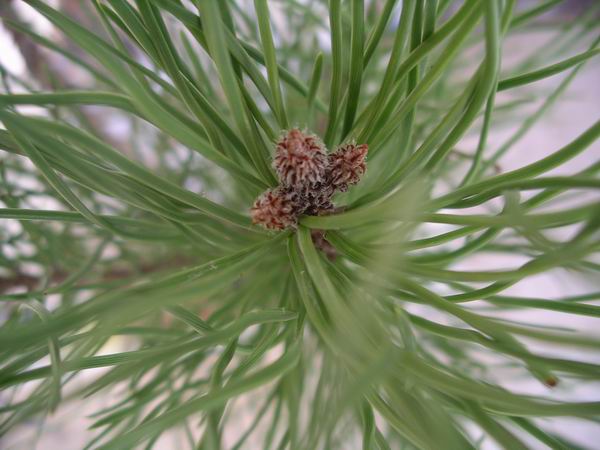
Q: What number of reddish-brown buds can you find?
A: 3